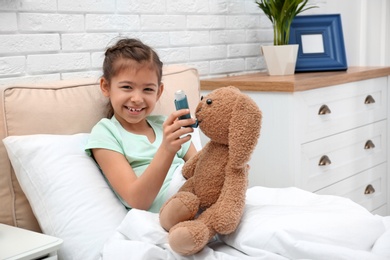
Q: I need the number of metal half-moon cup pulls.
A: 5